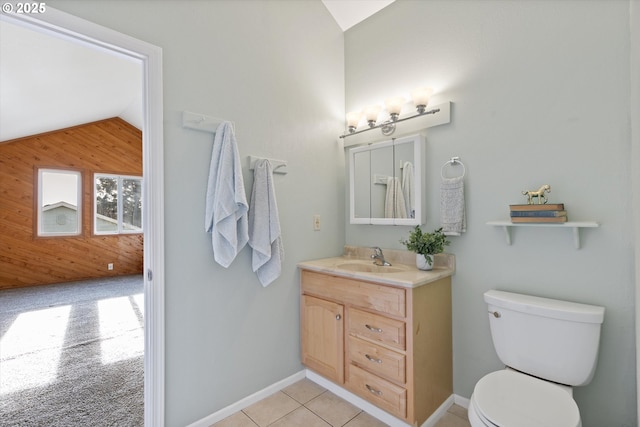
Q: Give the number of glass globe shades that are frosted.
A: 4